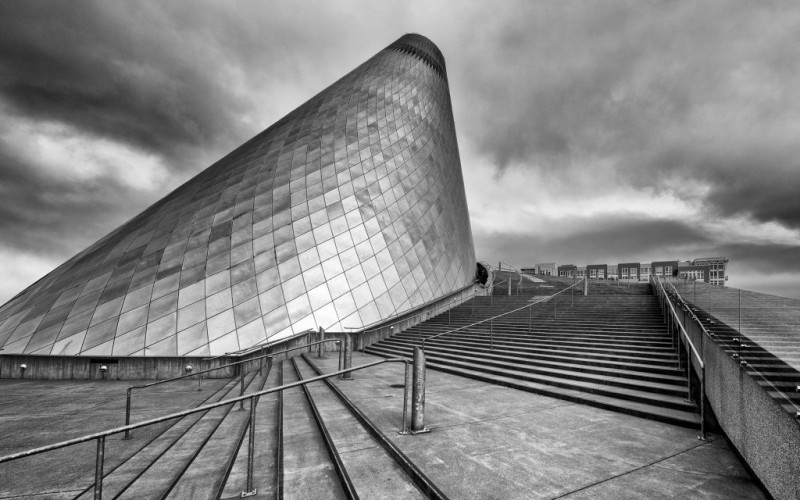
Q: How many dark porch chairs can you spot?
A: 0